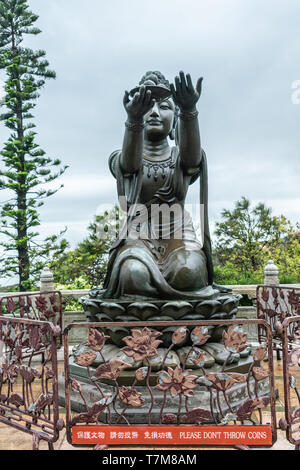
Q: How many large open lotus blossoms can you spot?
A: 2